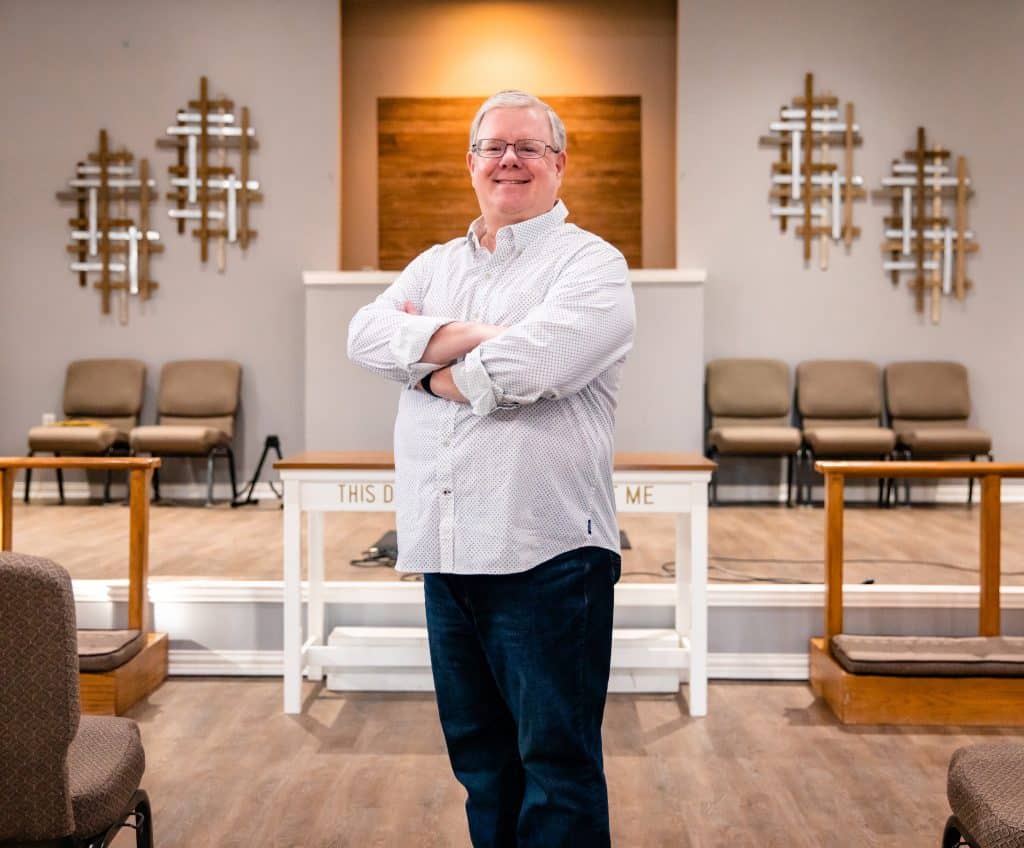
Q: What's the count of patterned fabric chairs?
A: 2